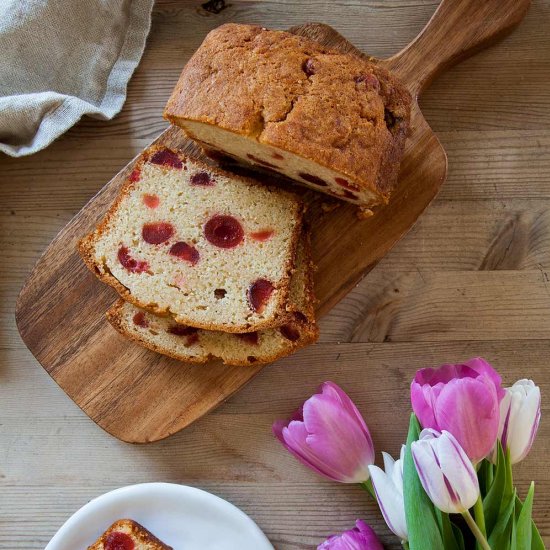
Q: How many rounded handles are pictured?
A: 1